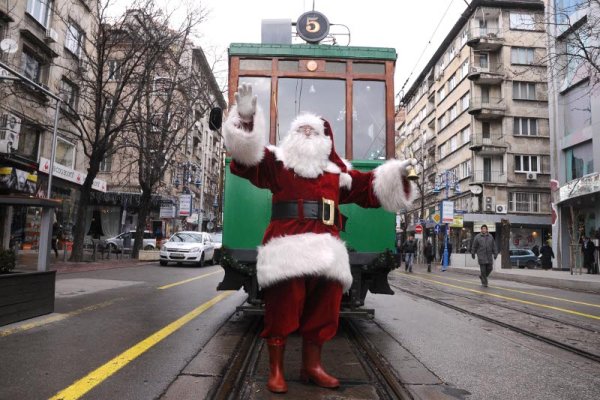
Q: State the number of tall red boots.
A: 2